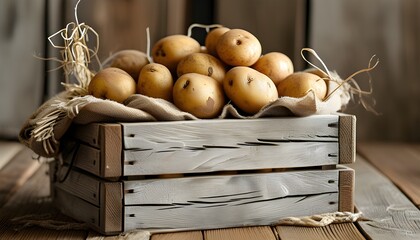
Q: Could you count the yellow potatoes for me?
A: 11